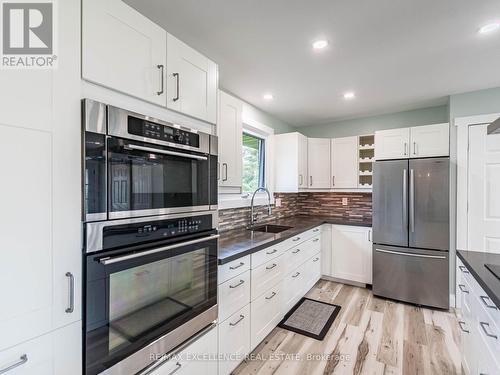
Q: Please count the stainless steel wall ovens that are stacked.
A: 2